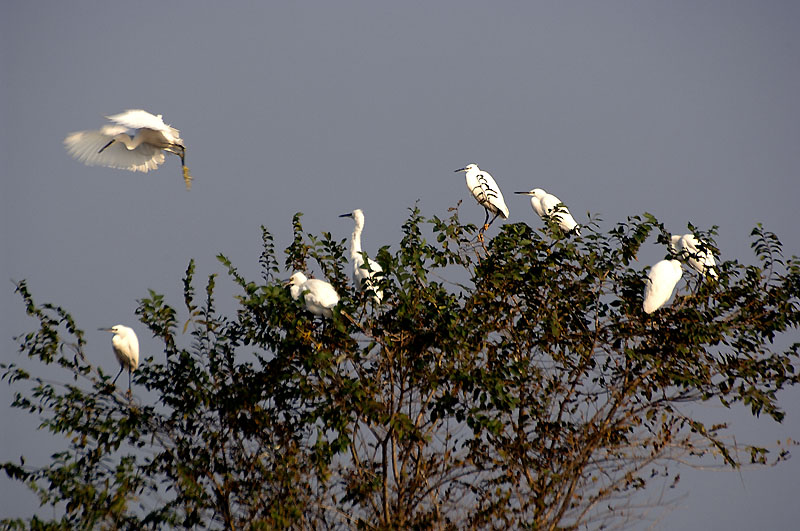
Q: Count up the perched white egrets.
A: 7